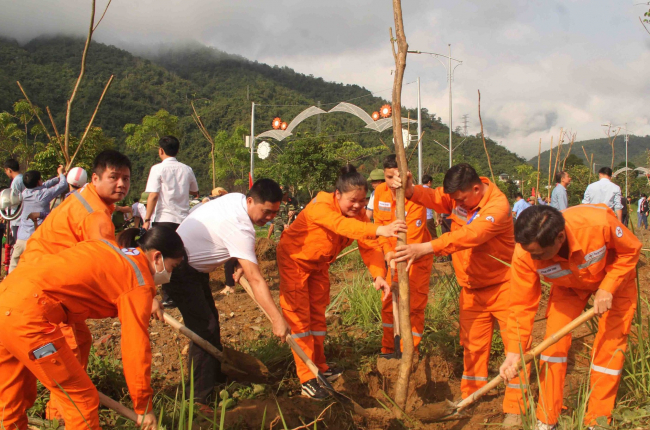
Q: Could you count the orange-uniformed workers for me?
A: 6